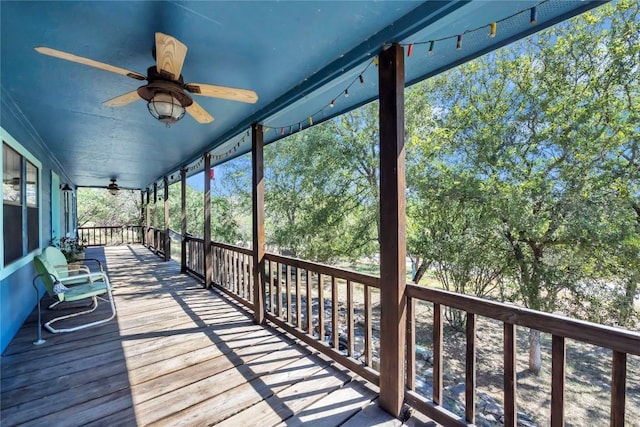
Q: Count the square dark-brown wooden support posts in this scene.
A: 8